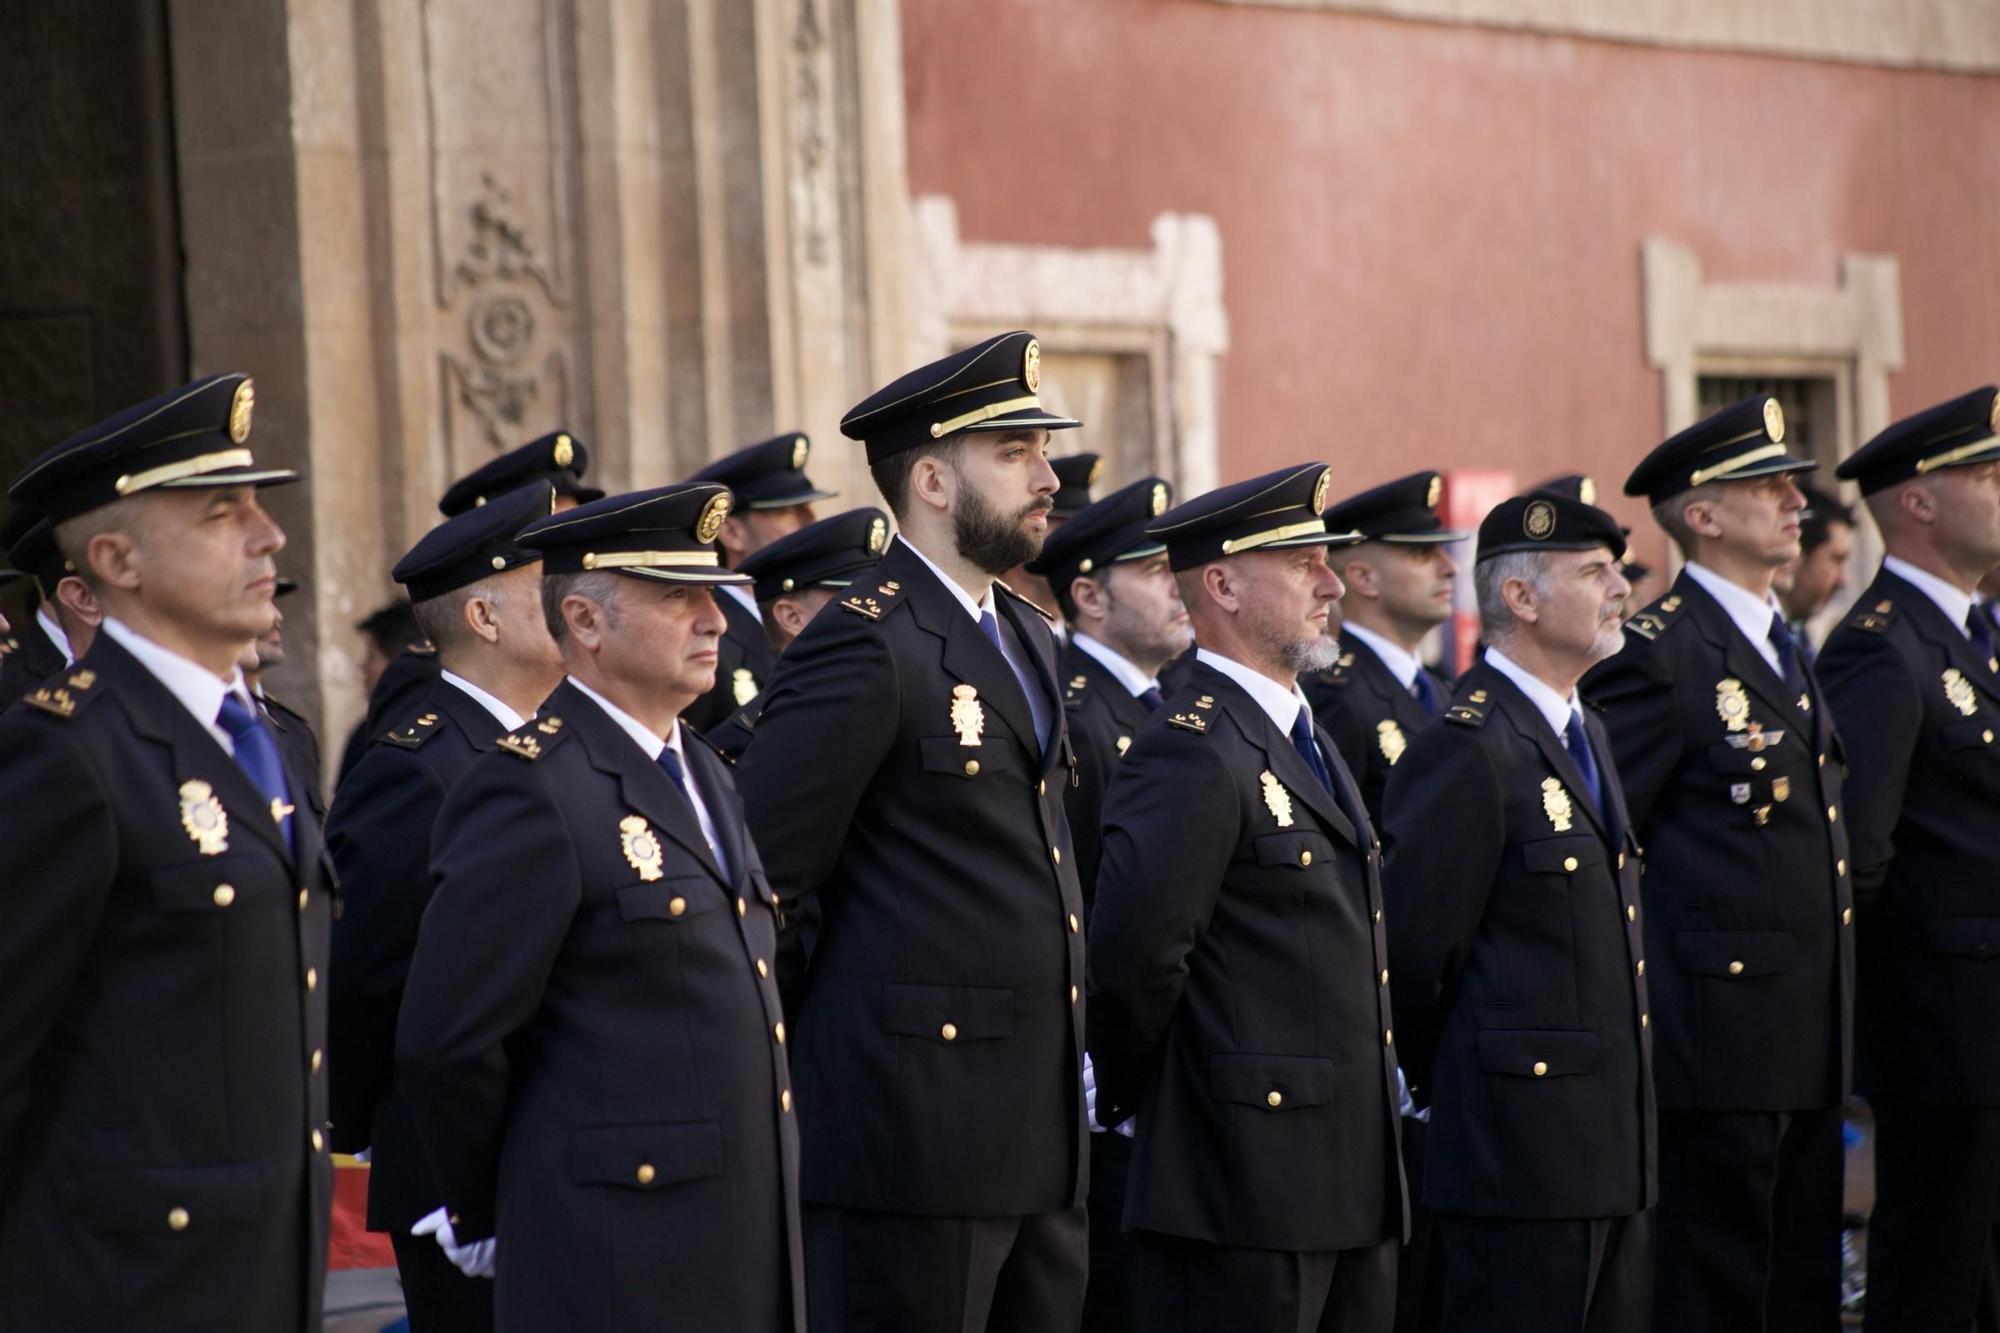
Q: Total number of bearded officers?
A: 3